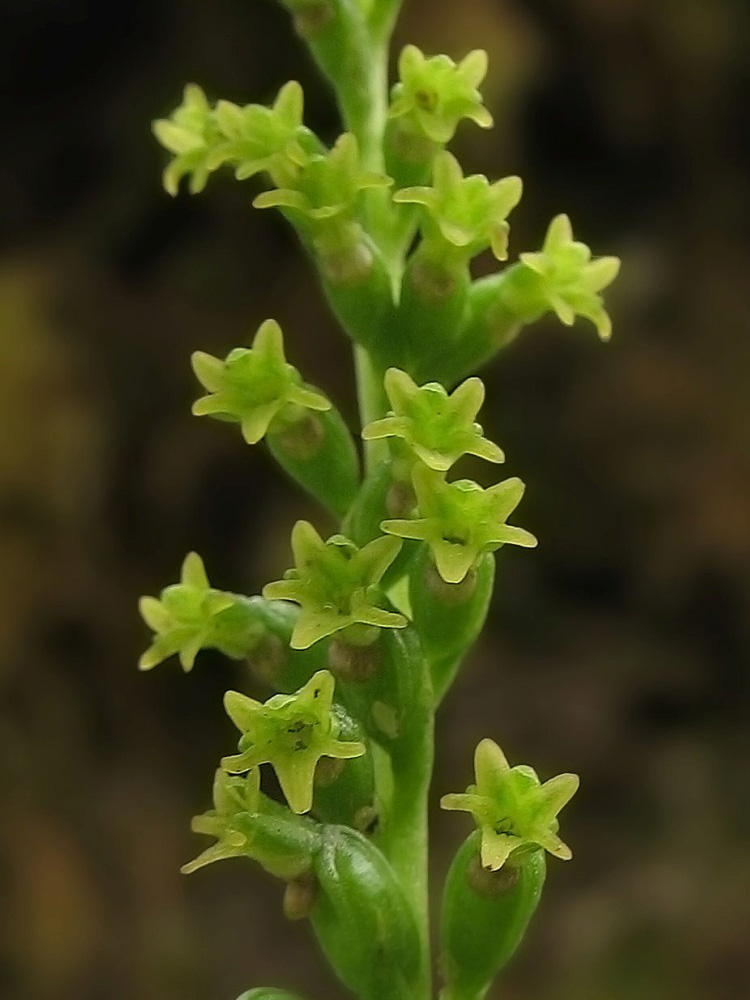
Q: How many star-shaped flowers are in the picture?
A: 14